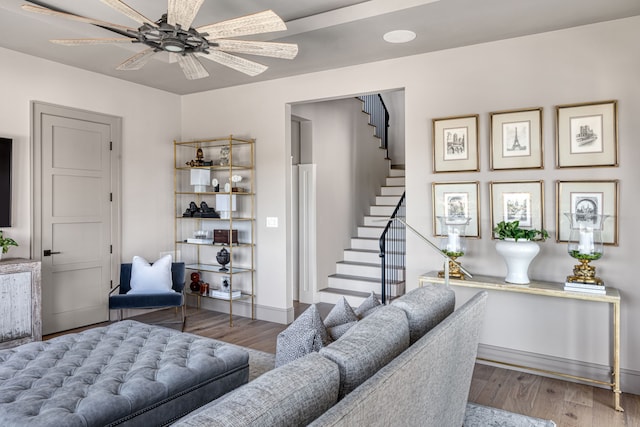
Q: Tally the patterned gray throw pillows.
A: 3